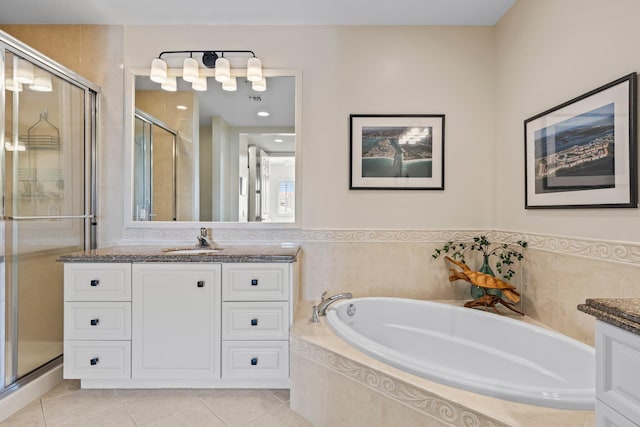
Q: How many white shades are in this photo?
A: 4